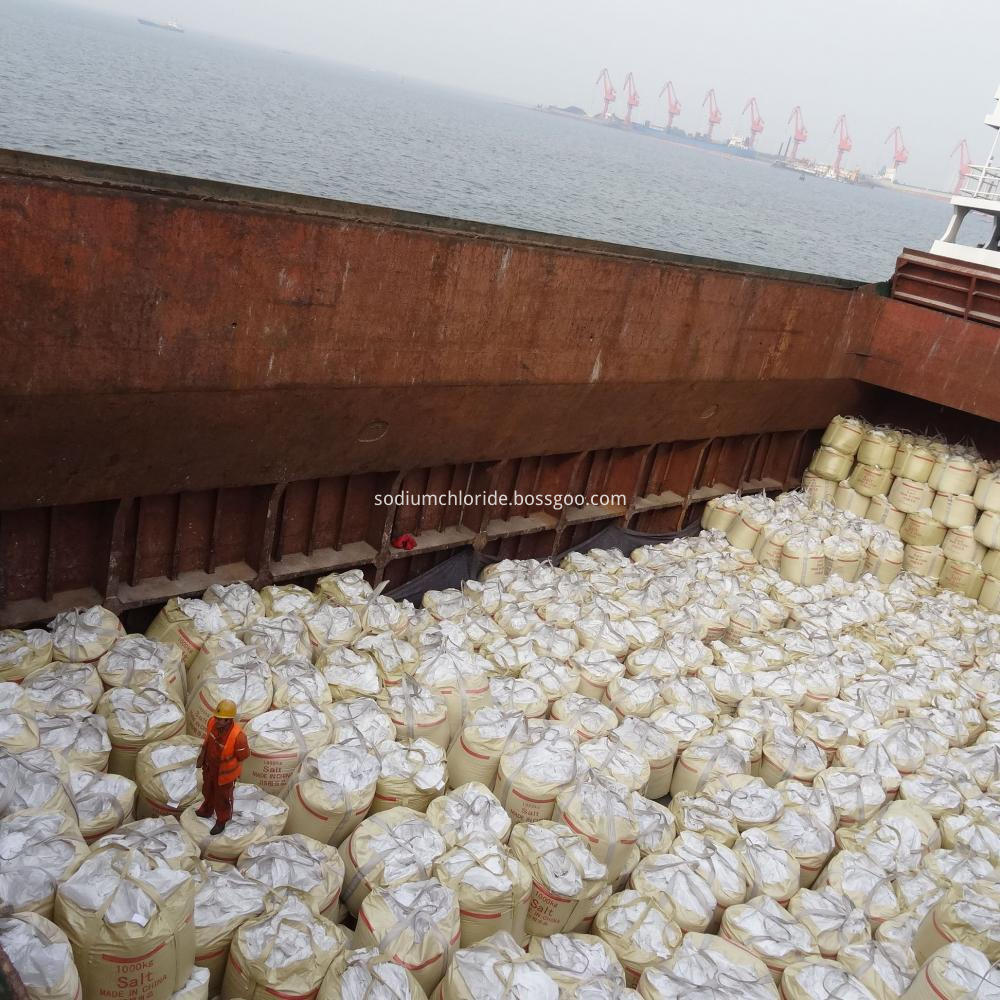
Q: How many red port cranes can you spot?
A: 9